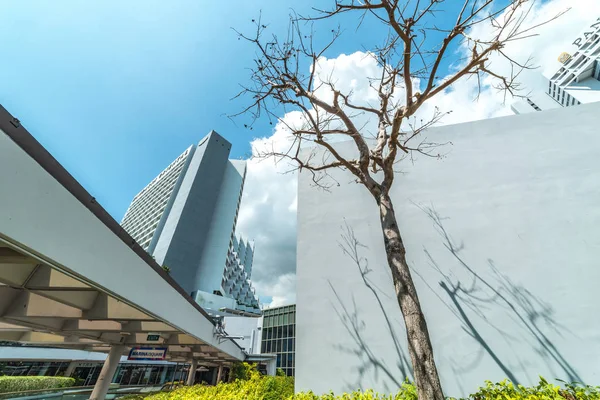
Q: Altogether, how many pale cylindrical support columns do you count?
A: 3